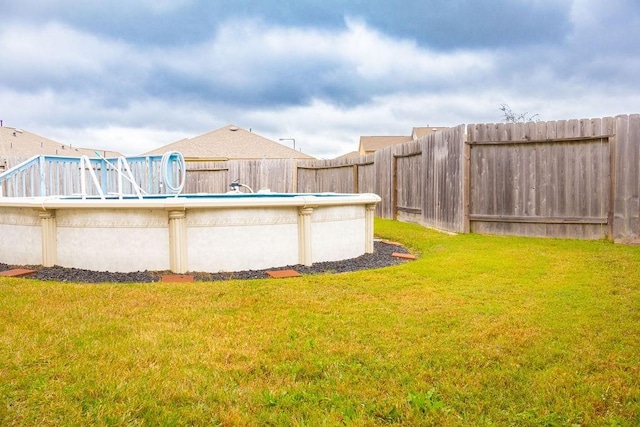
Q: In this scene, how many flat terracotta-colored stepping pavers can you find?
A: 5